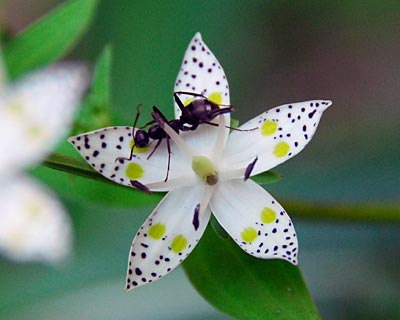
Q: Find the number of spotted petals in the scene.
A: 5